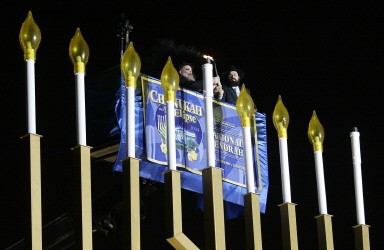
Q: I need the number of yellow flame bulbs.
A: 7